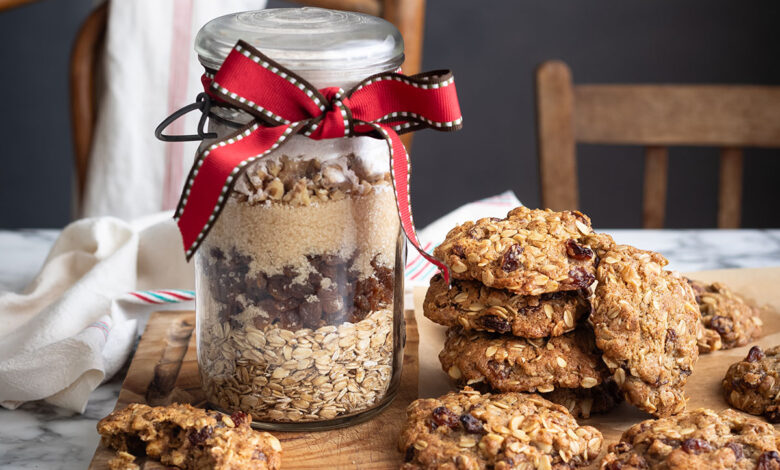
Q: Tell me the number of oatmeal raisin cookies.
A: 10